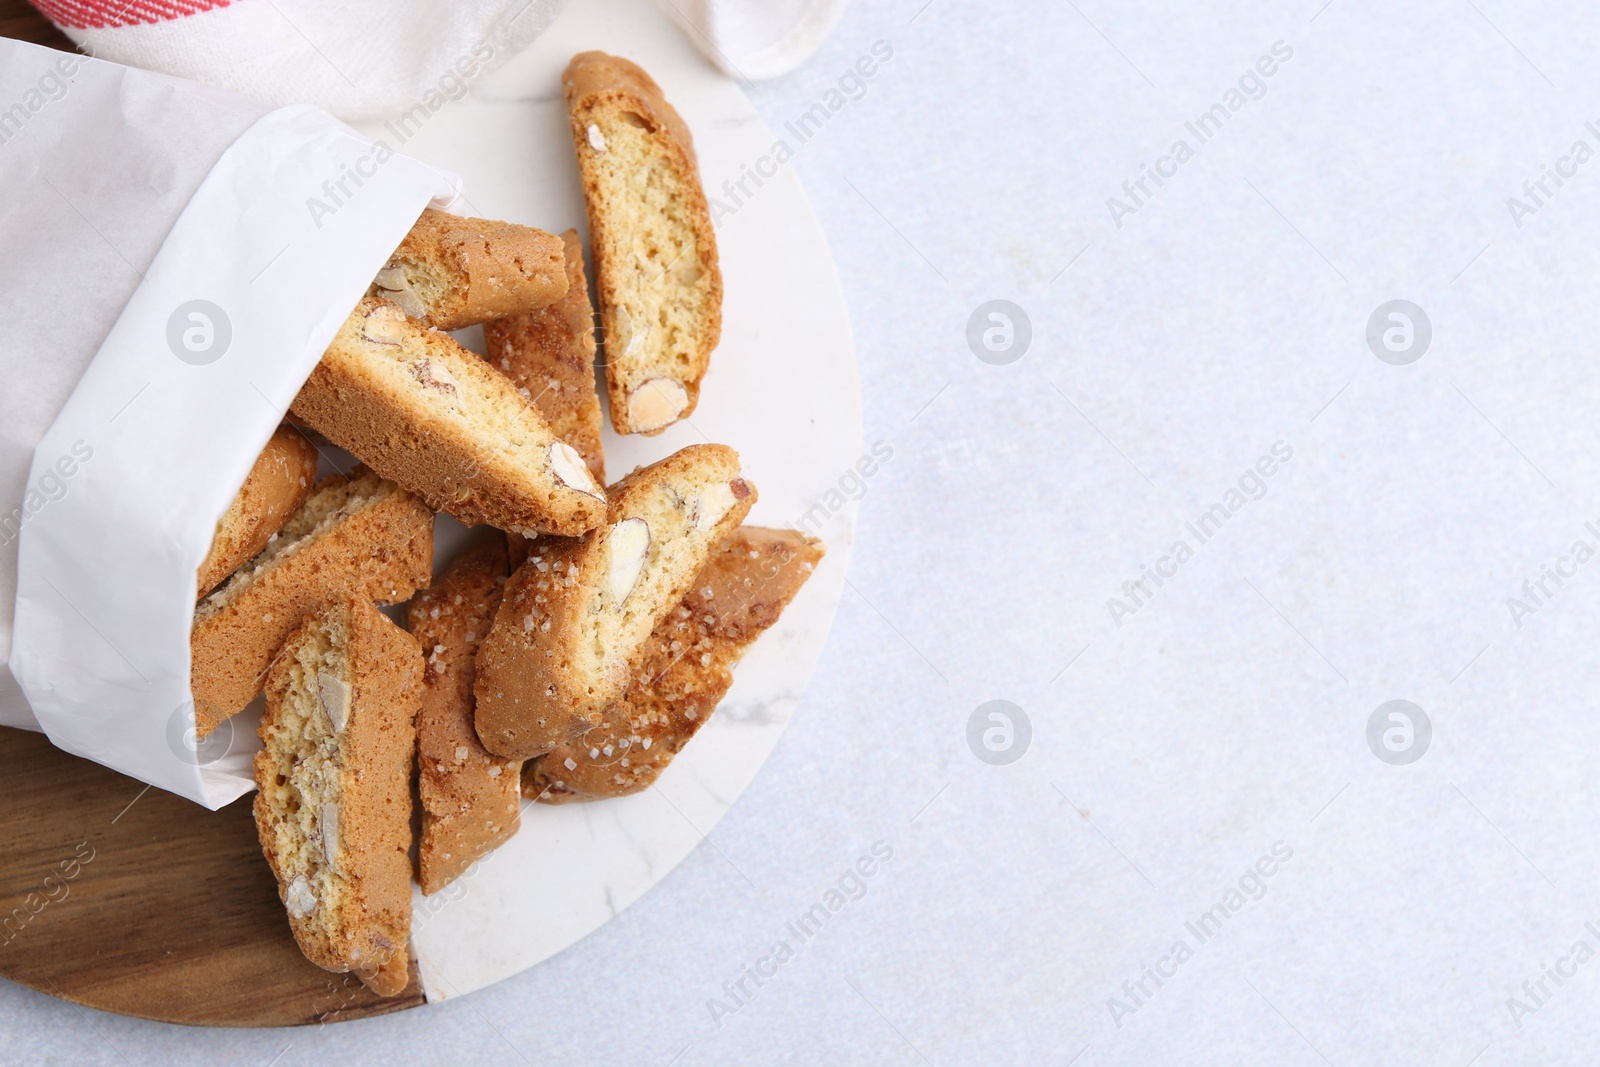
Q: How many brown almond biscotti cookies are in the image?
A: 10